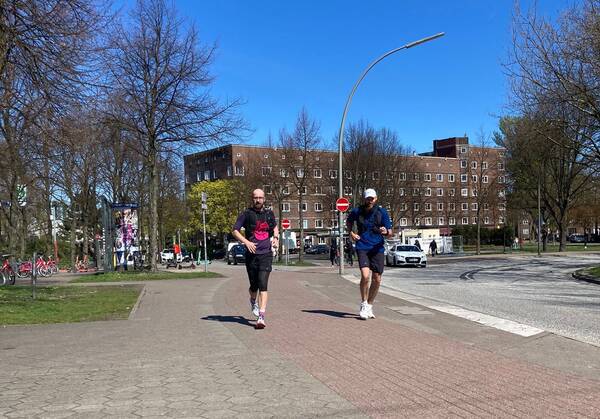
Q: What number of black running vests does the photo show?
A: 2